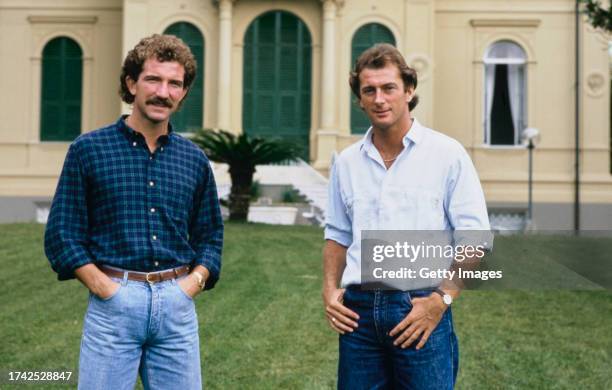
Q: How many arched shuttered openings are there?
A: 4